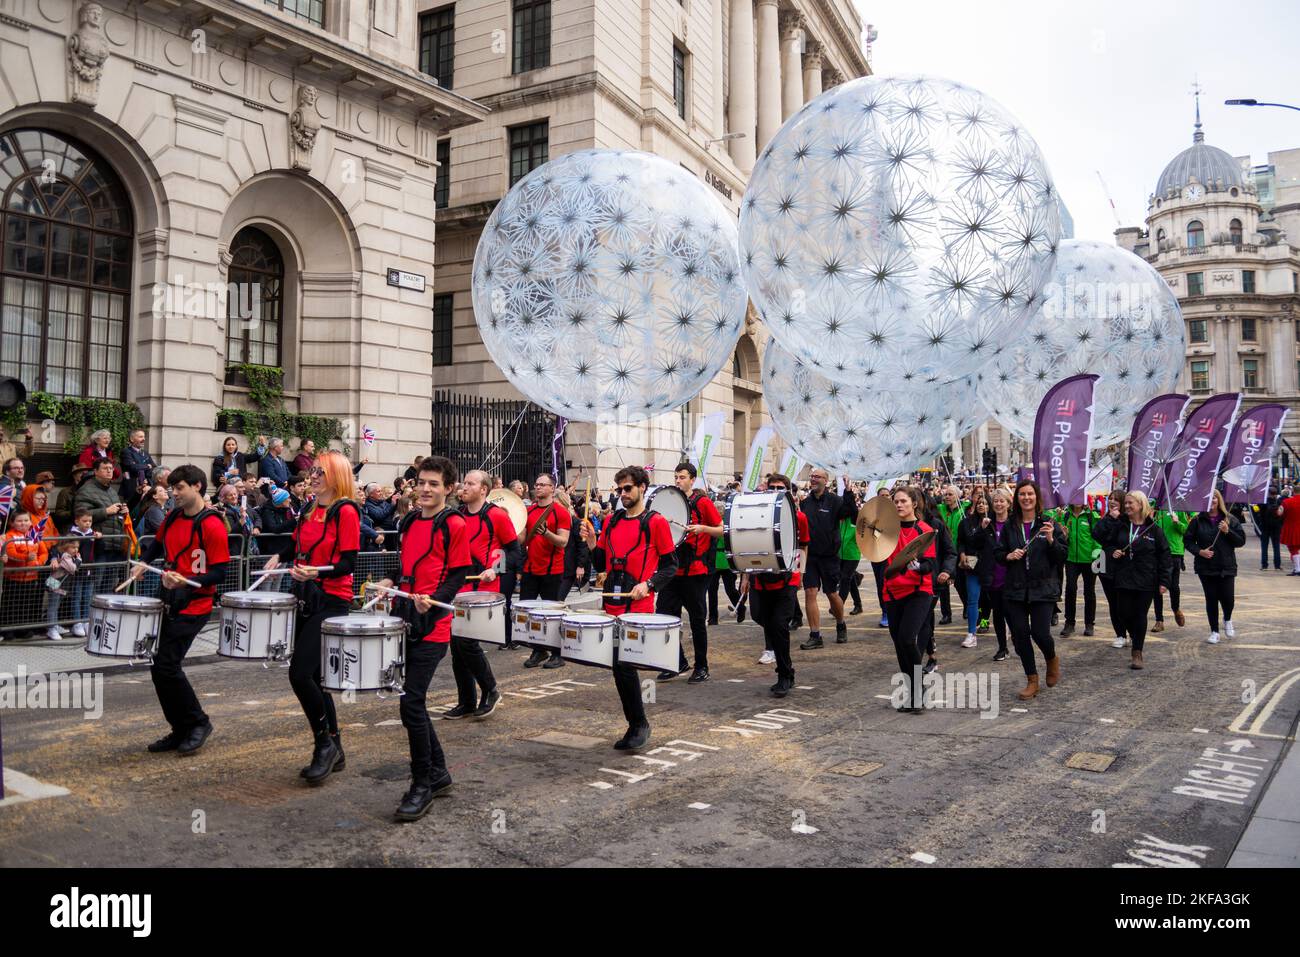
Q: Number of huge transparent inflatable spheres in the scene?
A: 4